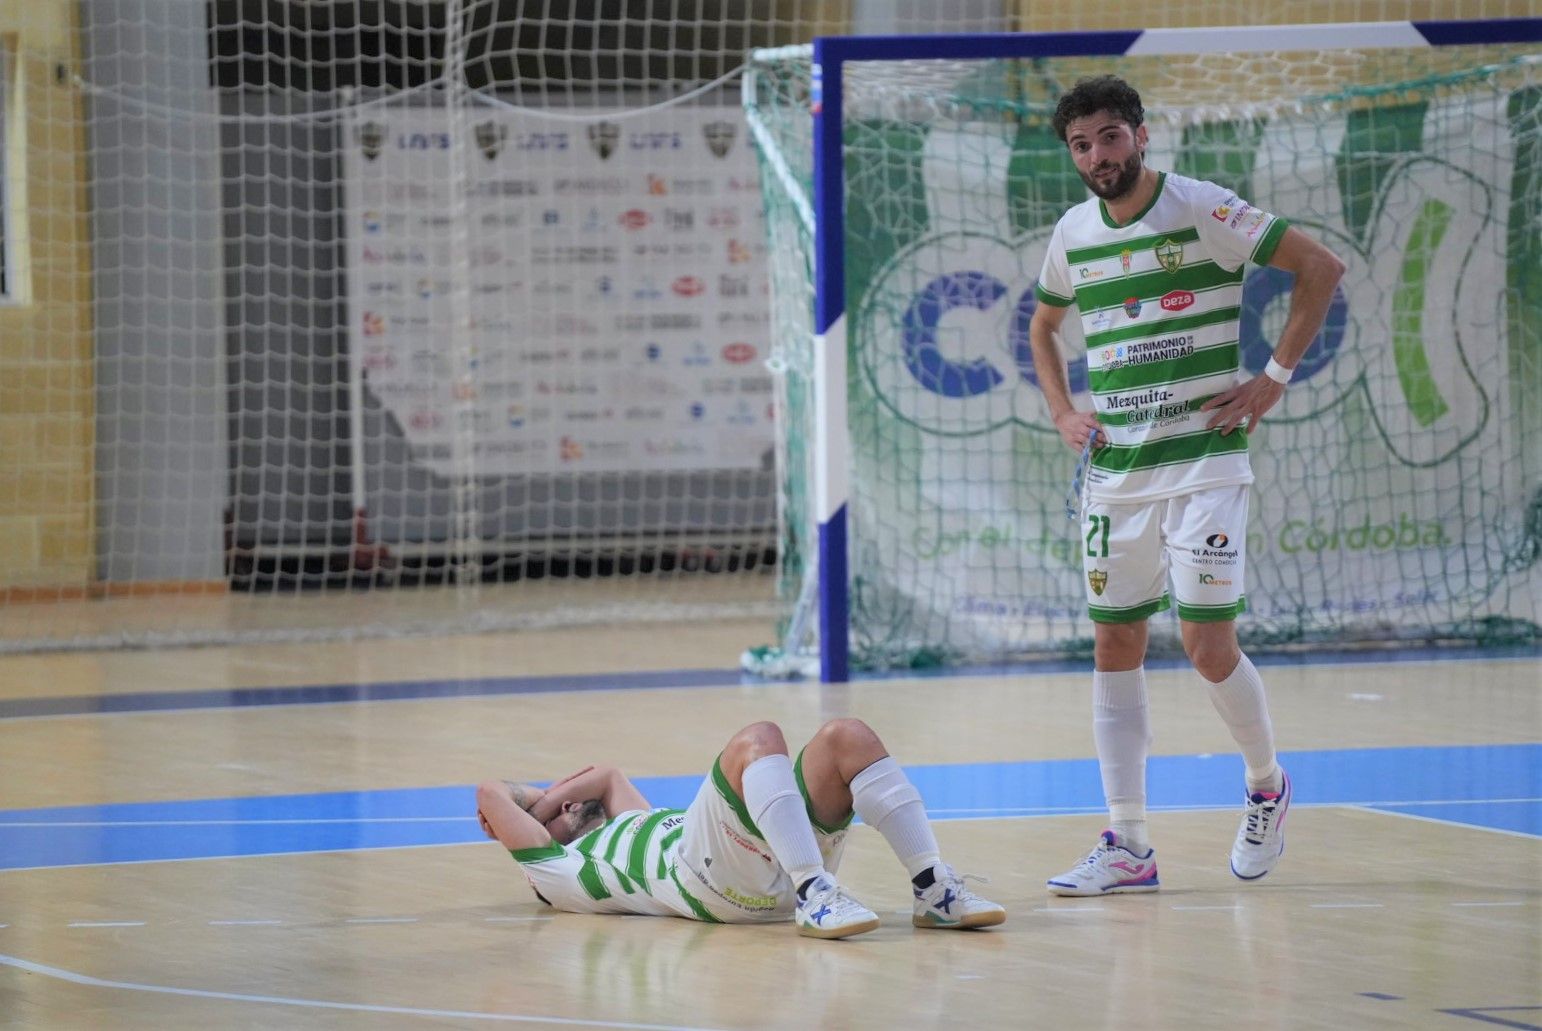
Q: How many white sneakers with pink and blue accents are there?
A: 2